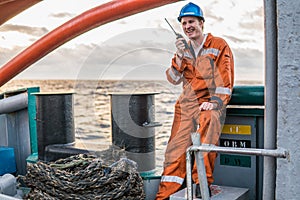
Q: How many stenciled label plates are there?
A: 3